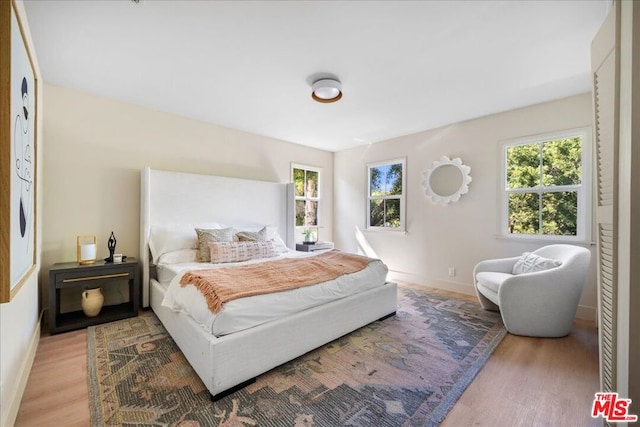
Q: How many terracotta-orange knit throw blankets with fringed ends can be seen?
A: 1